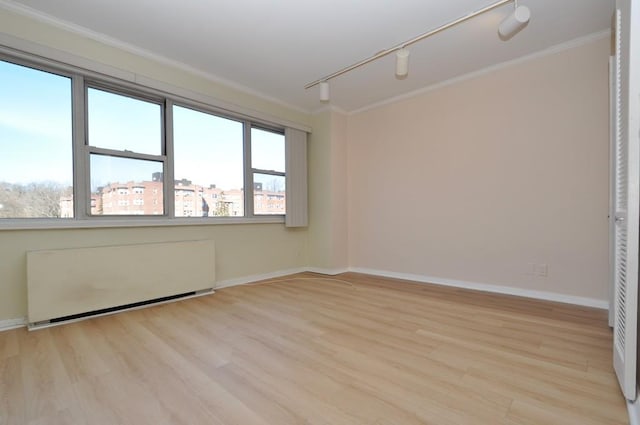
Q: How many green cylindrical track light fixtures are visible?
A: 0